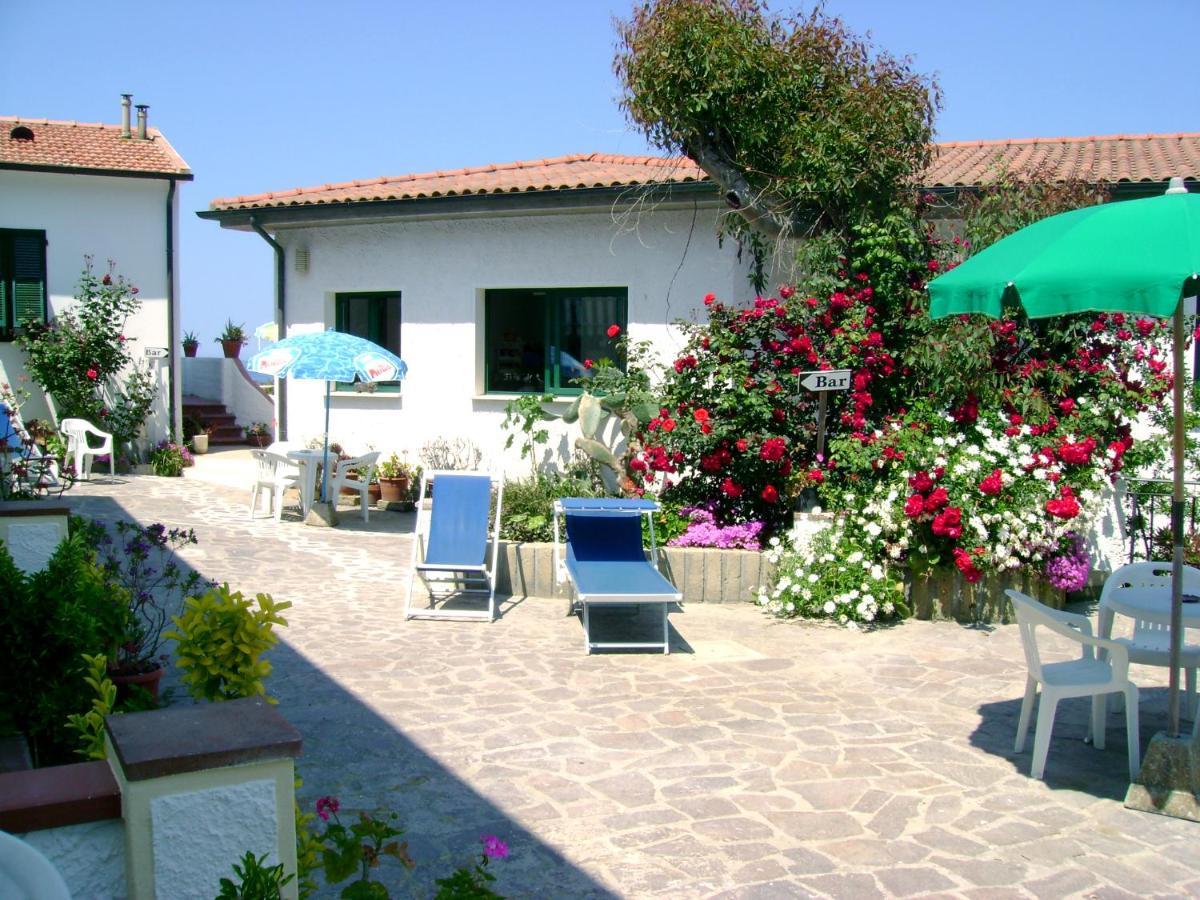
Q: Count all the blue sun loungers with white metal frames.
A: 2